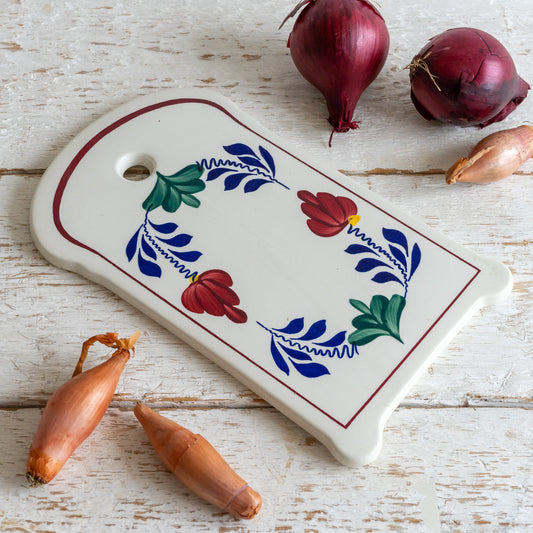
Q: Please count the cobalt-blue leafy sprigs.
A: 4